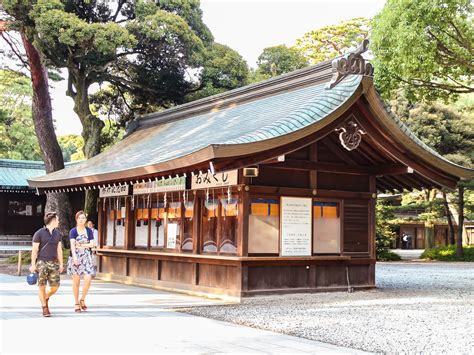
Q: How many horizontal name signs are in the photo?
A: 3